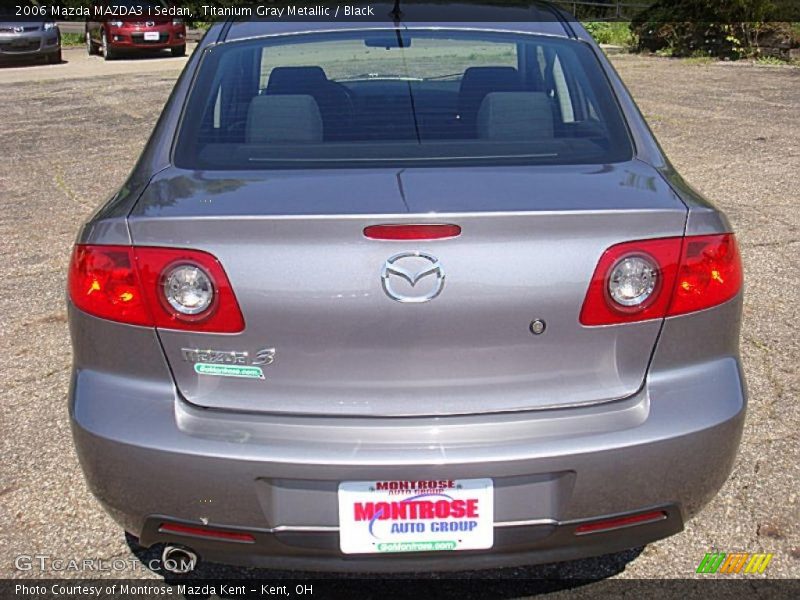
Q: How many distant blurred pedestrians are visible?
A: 0